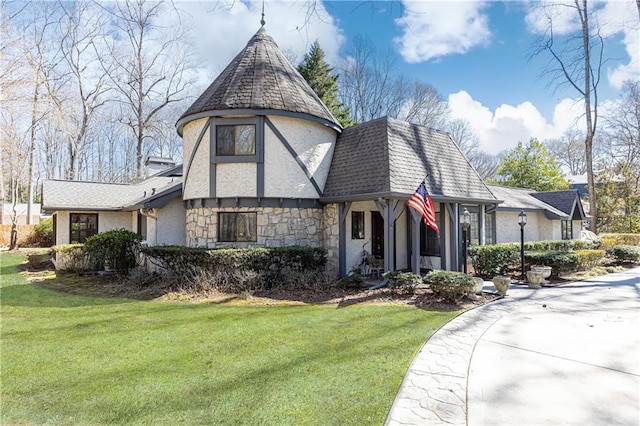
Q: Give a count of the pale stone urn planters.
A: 4